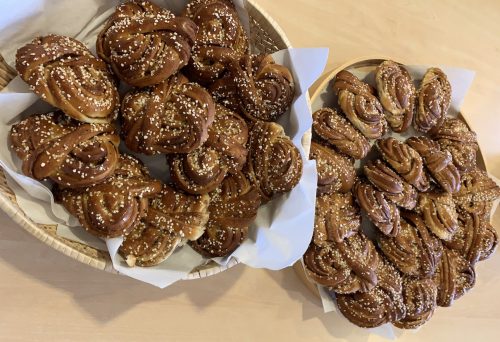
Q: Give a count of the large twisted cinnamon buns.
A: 11